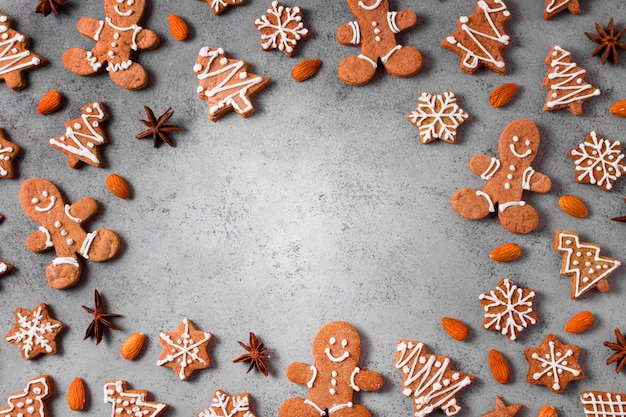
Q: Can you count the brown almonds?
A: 14